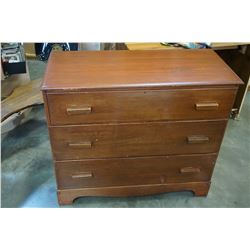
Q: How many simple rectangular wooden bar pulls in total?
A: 6